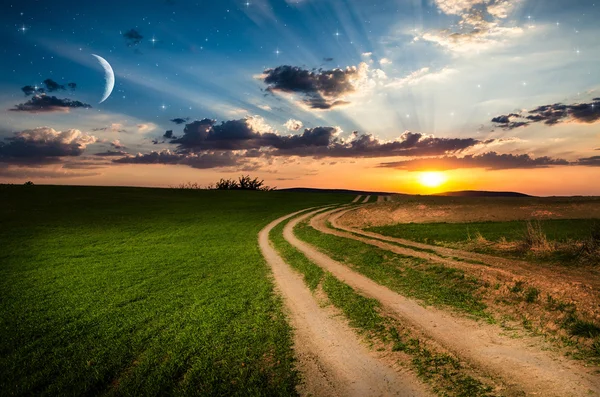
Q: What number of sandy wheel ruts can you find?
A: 4